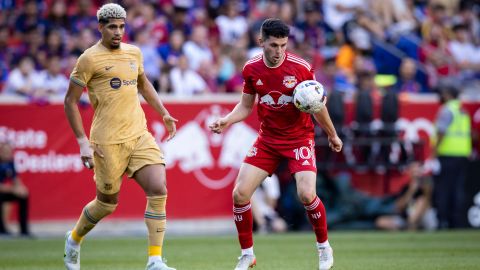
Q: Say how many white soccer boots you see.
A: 4